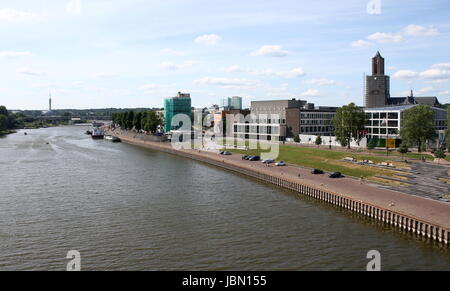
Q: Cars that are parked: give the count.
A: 7